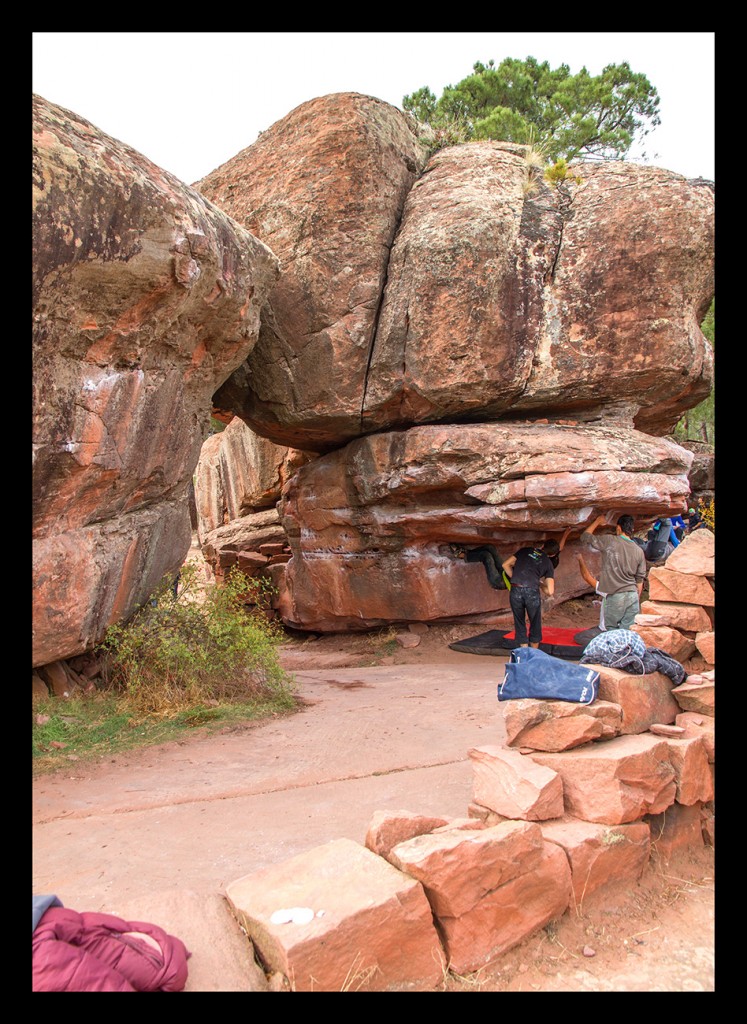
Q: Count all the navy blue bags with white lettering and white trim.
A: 1